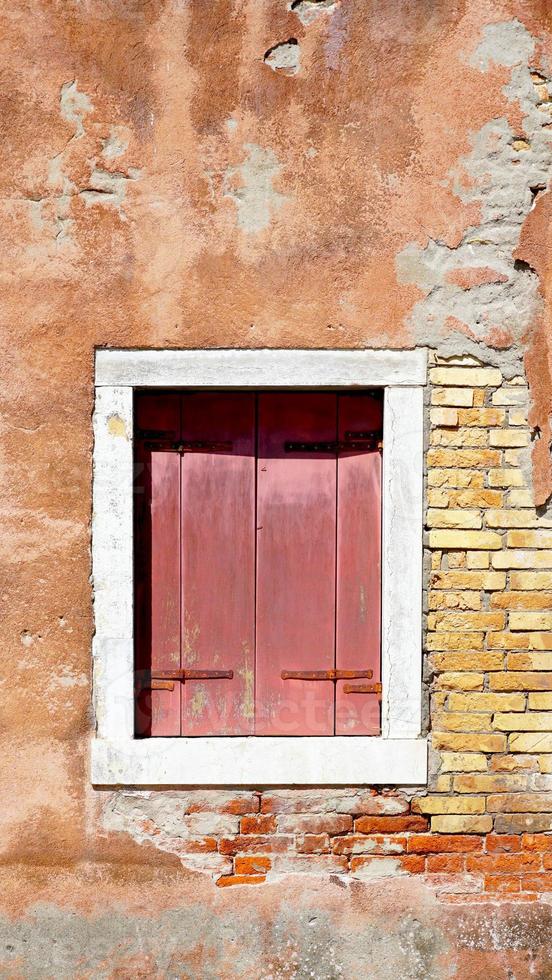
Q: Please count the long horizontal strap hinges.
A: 4